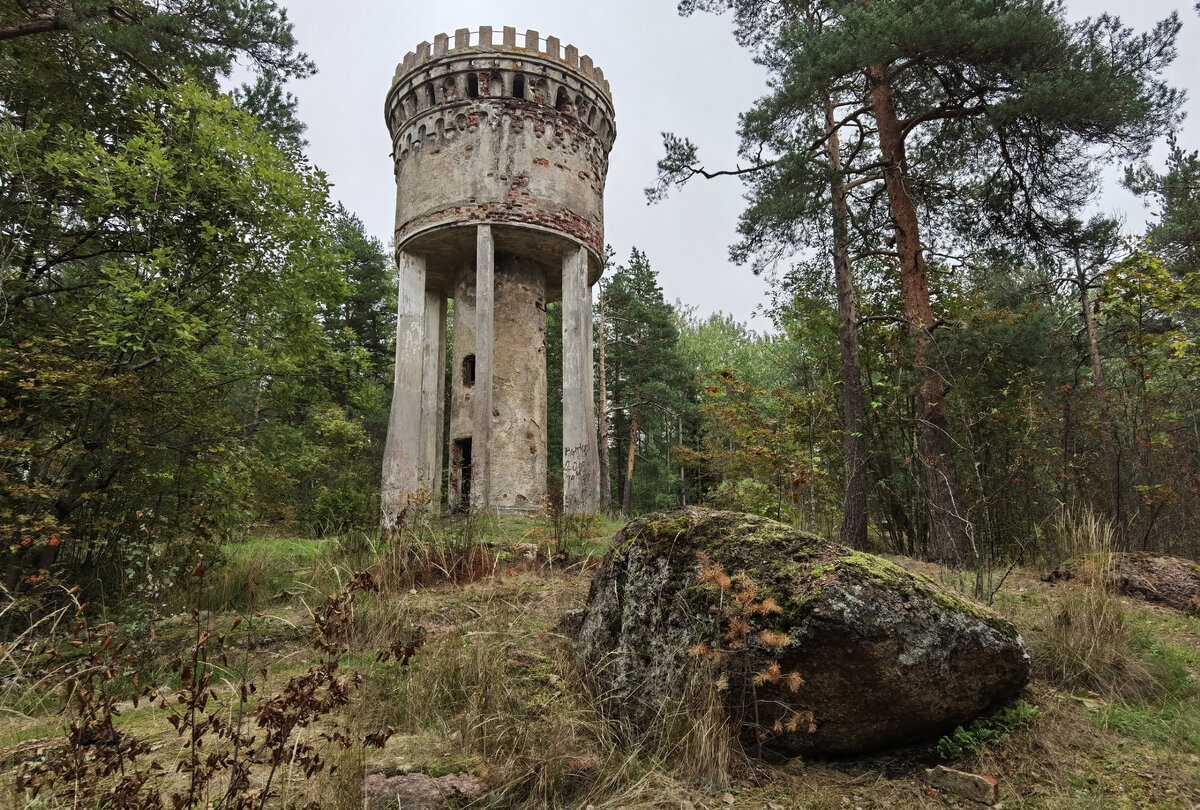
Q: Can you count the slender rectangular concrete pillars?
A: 4